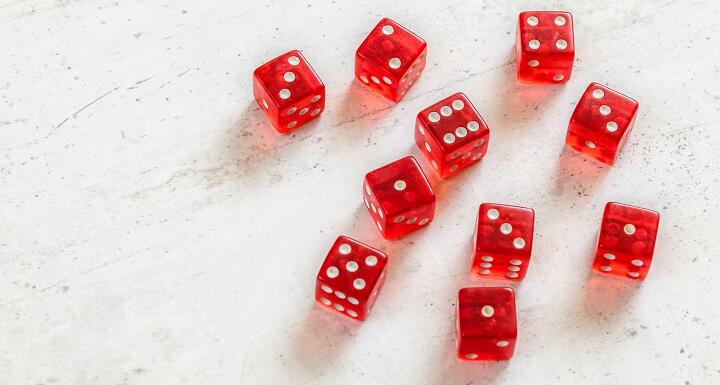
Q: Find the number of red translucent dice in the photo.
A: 10